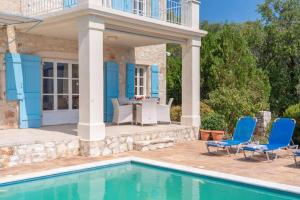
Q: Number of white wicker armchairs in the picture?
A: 3